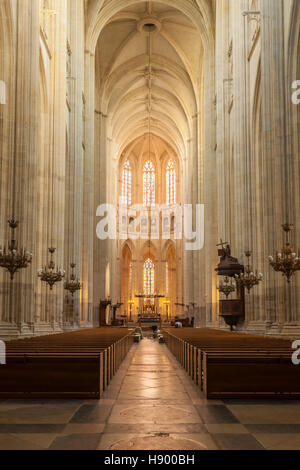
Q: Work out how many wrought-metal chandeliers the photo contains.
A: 6